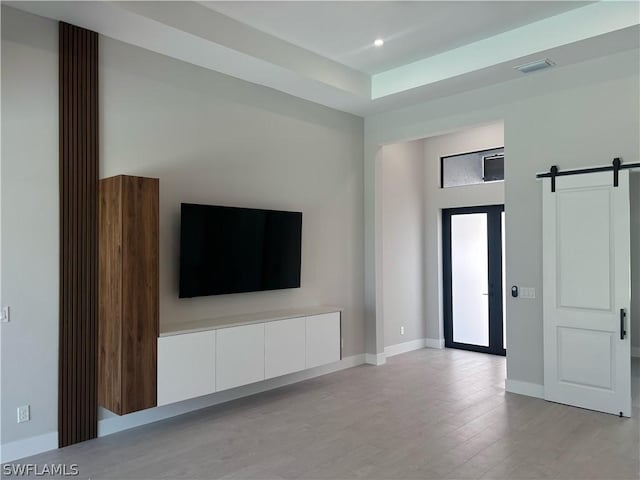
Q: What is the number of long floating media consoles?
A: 1